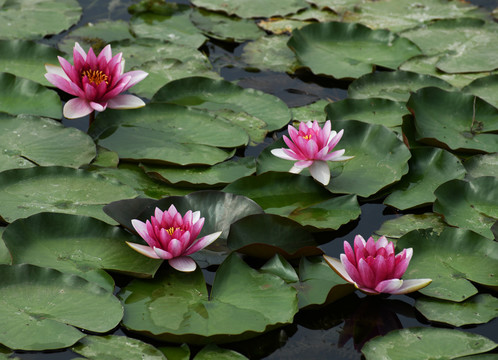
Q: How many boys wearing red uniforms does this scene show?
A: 0